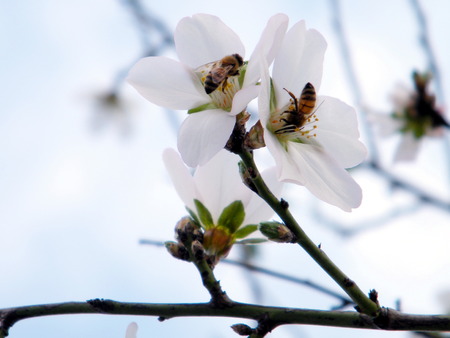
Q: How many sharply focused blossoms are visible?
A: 3